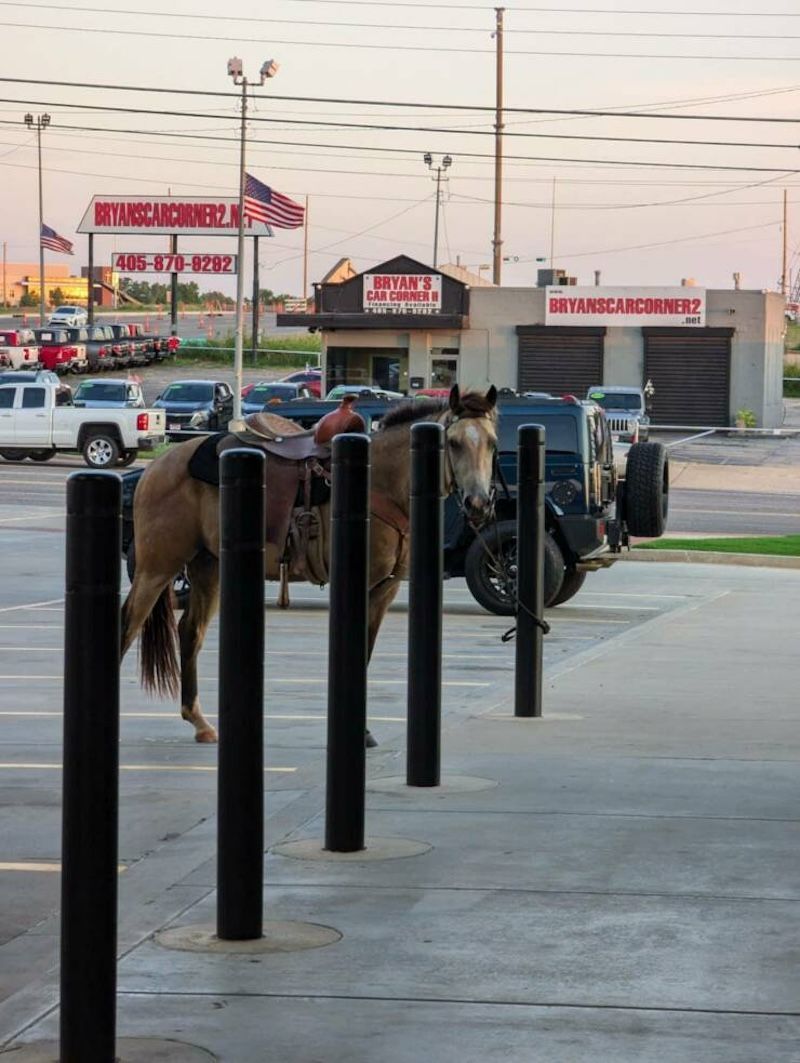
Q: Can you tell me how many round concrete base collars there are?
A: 5